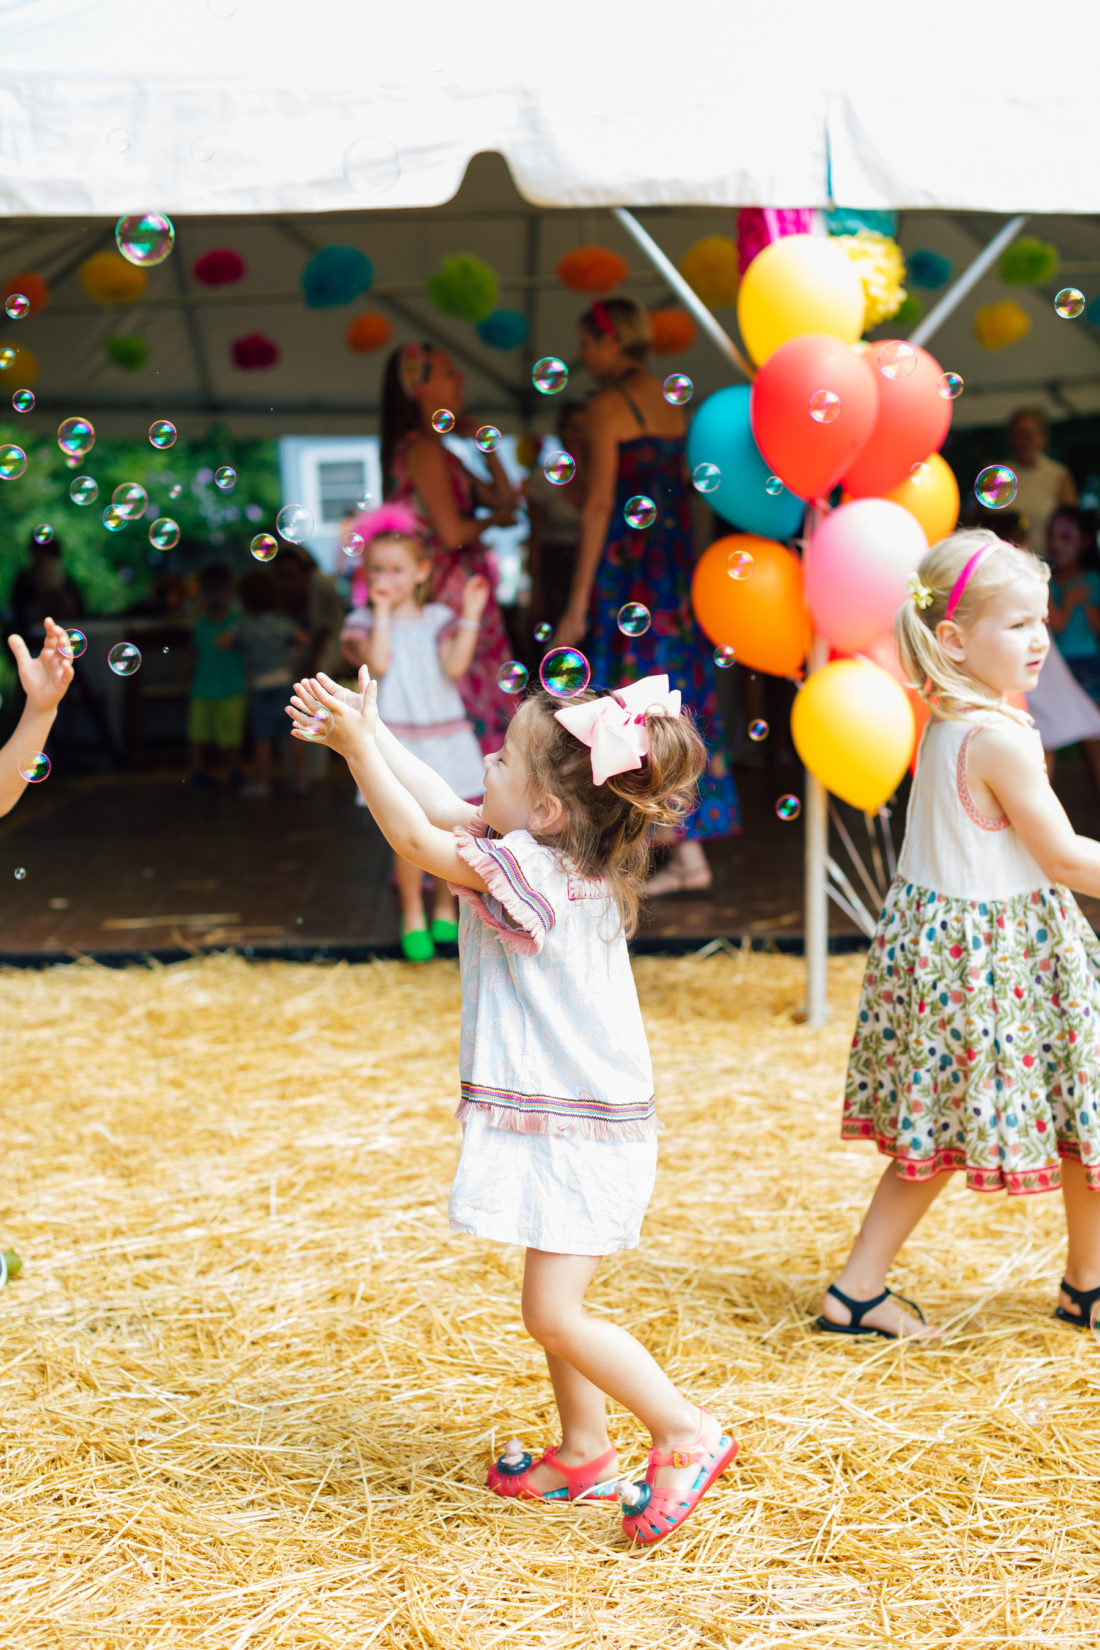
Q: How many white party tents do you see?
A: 1